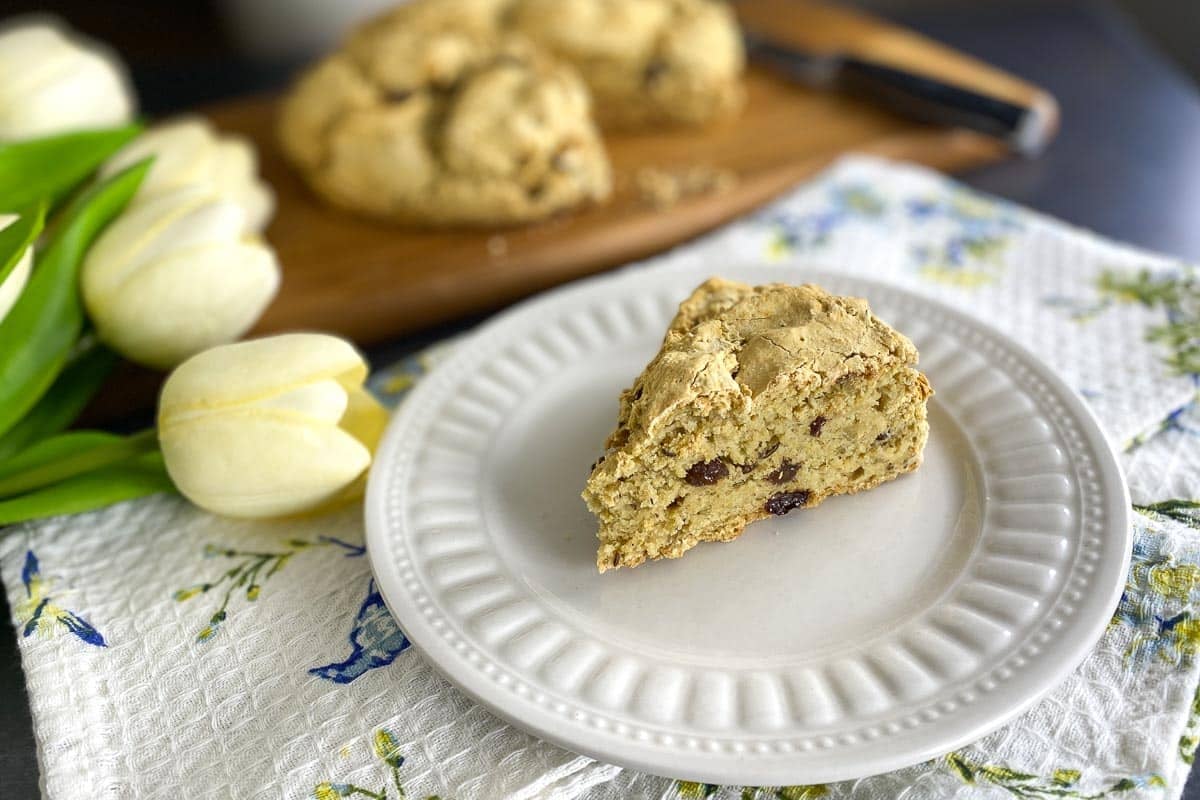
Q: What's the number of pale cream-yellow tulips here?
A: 5